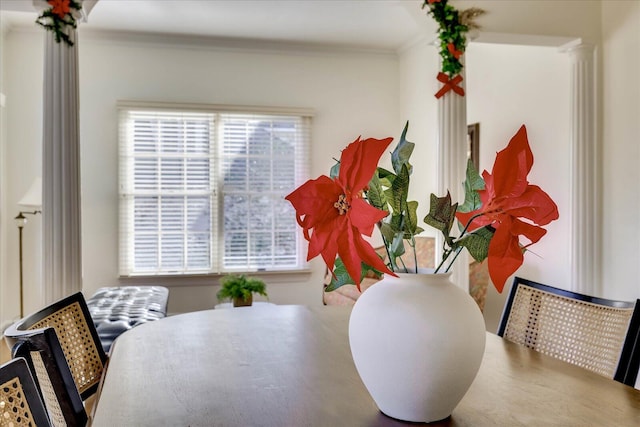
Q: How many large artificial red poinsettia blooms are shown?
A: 2